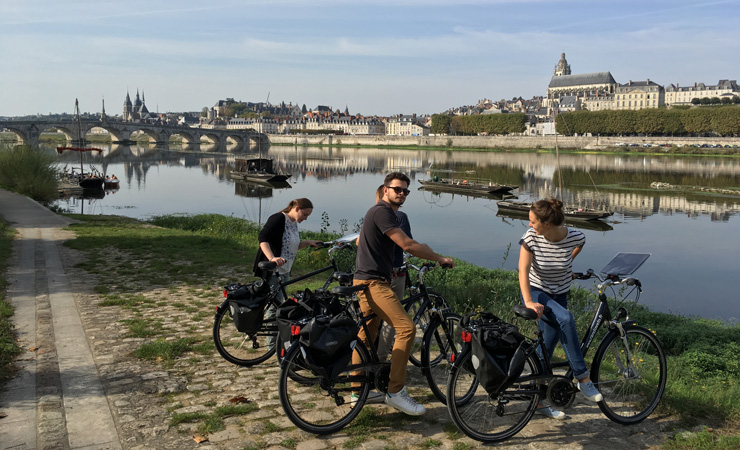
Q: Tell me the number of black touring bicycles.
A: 4